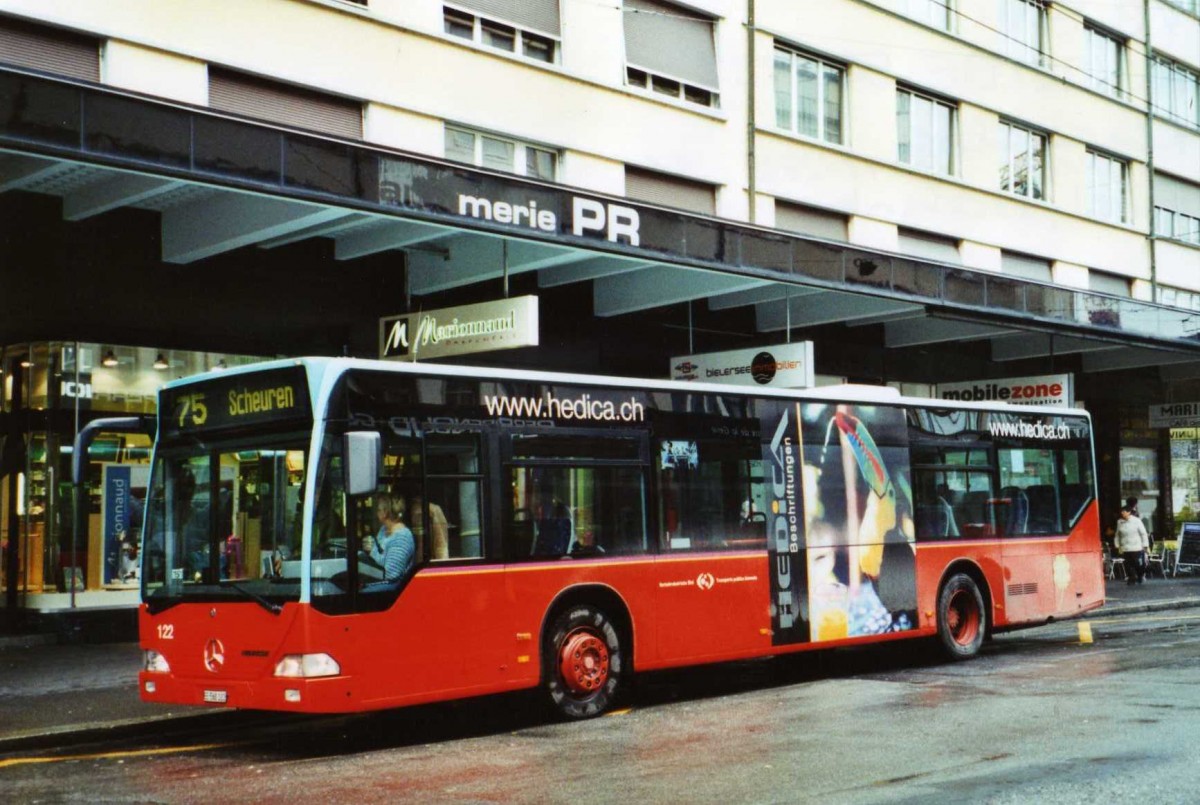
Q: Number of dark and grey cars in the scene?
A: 0